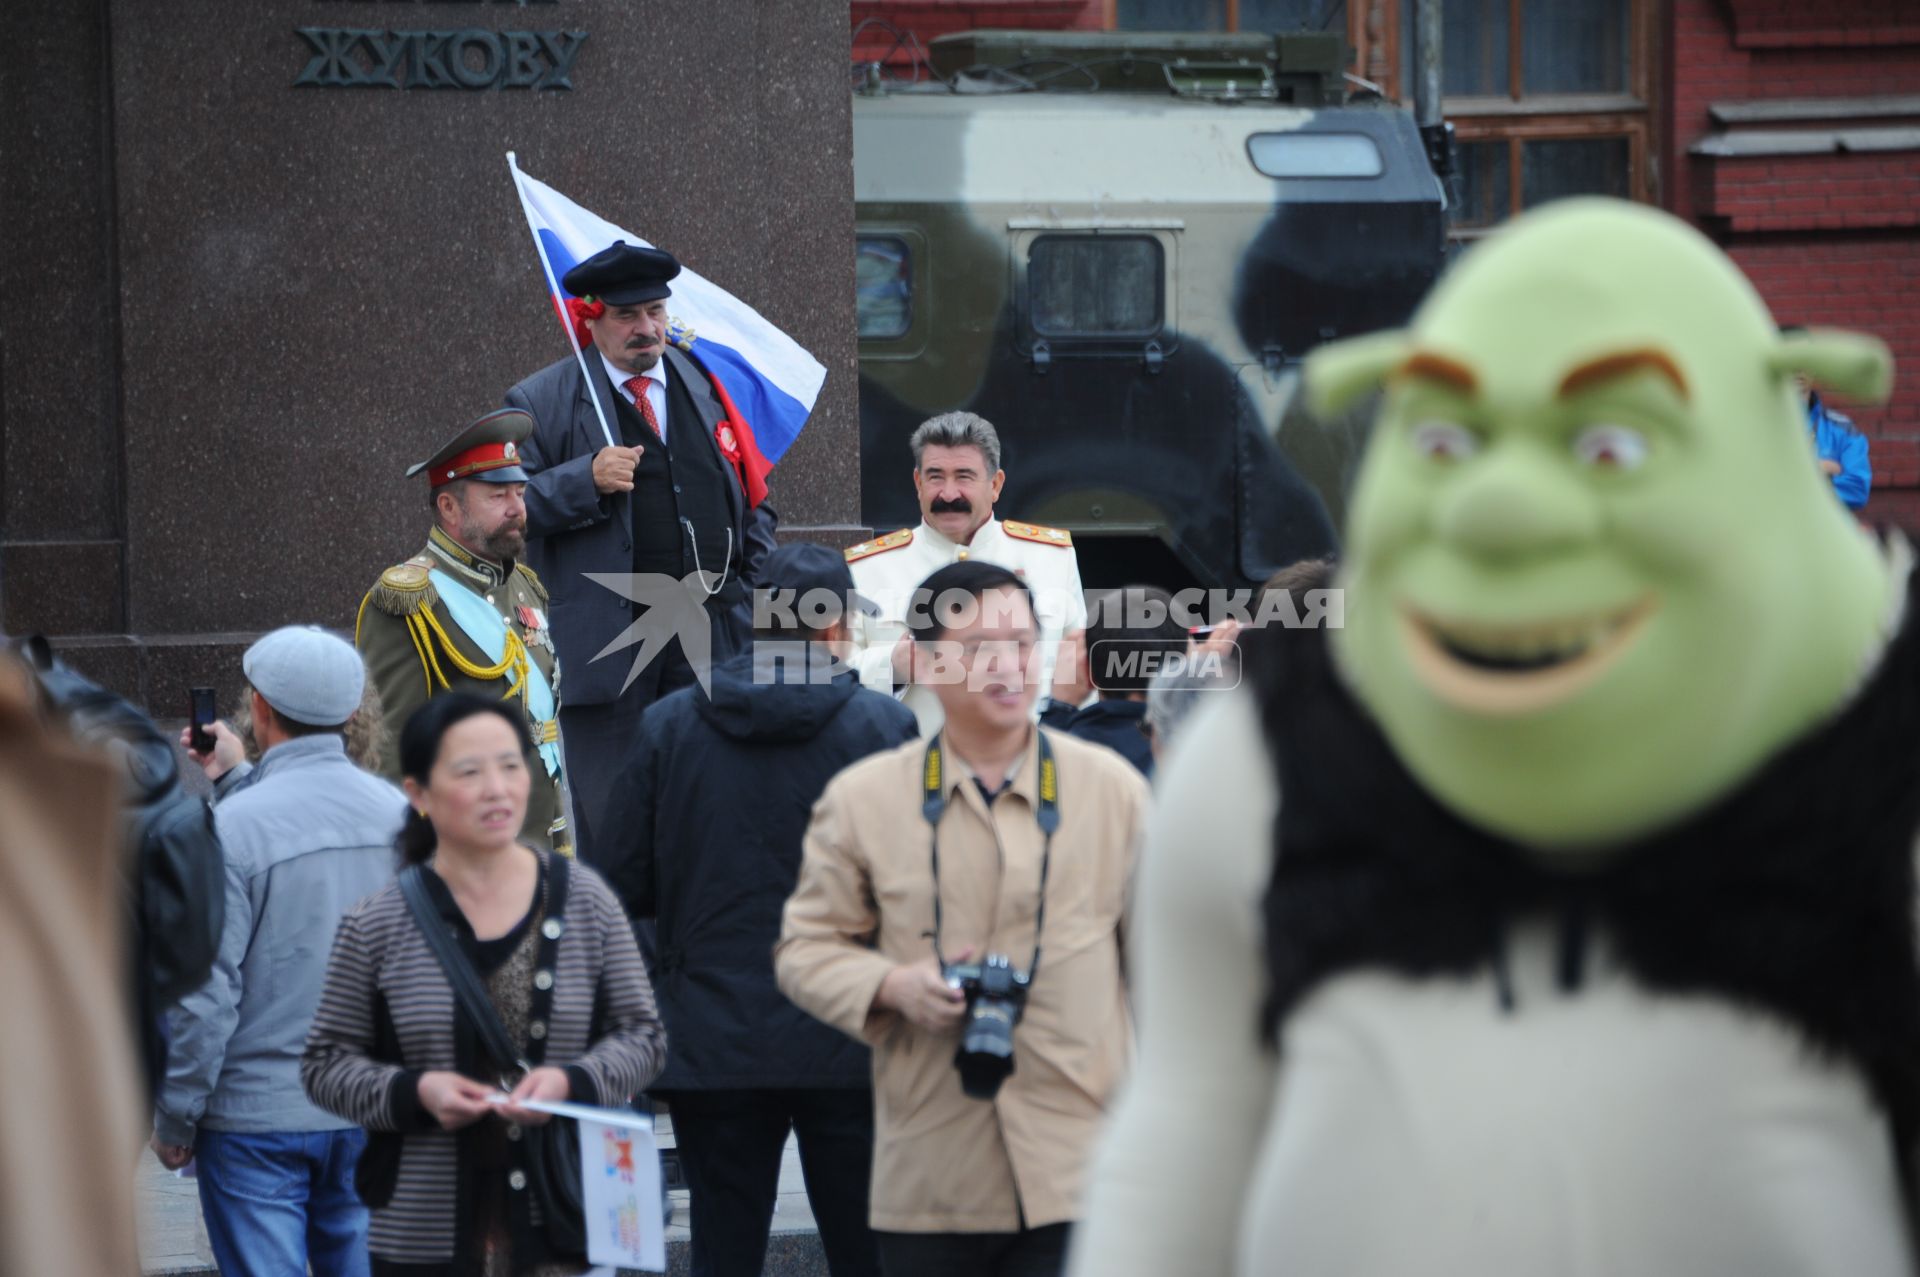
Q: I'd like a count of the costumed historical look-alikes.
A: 3